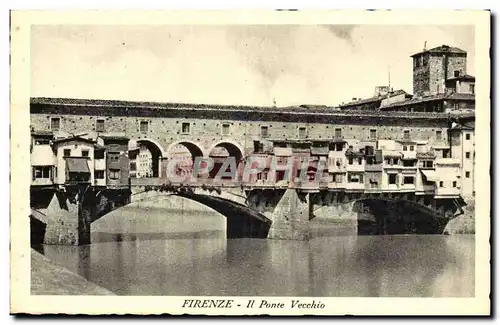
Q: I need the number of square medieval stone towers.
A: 1